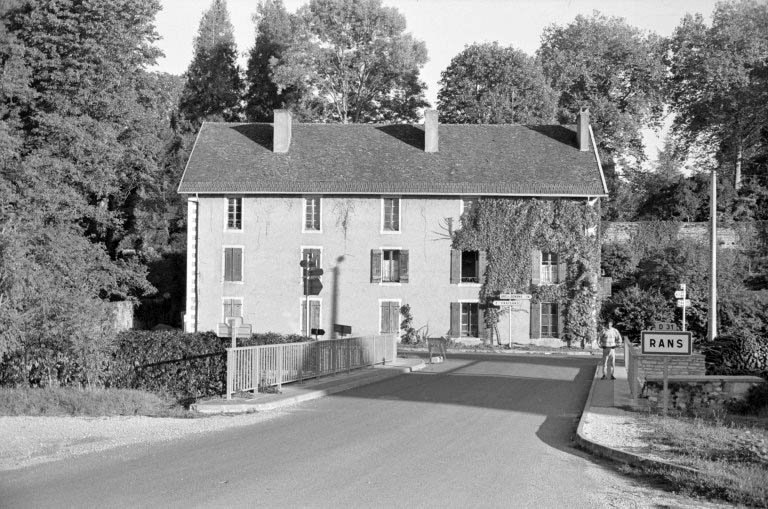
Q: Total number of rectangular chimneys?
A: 3